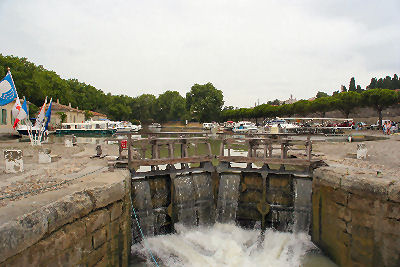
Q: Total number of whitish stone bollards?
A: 4